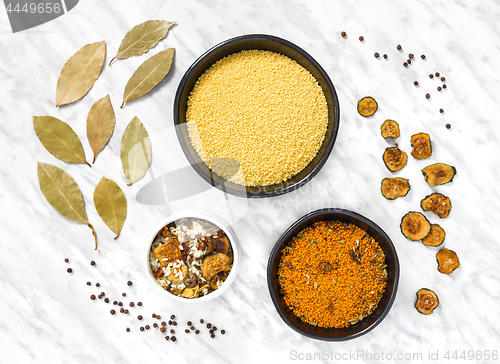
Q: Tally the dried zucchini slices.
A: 11